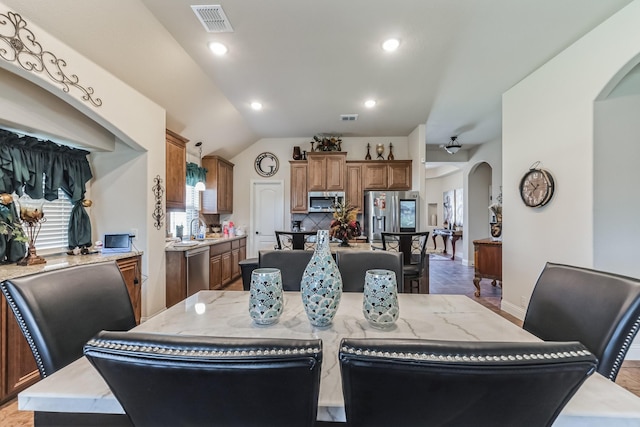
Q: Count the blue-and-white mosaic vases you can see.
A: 3